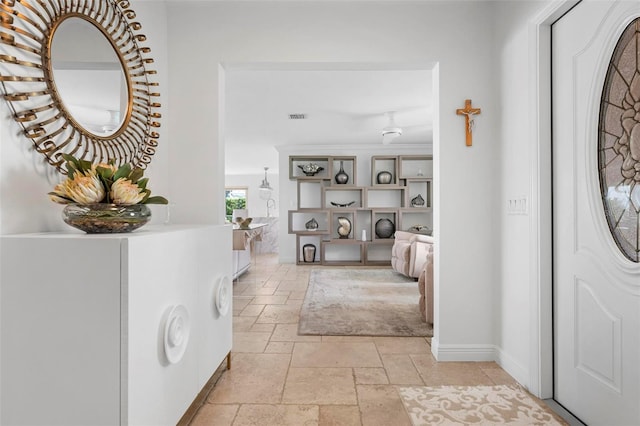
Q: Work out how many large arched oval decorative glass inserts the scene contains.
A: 1